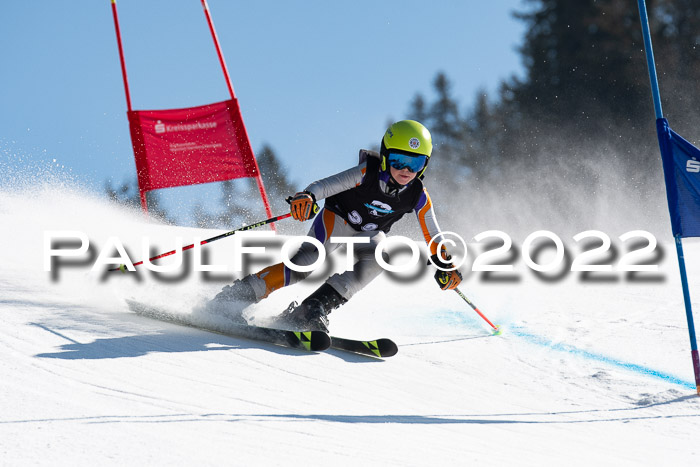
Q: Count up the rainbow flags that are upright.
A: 0